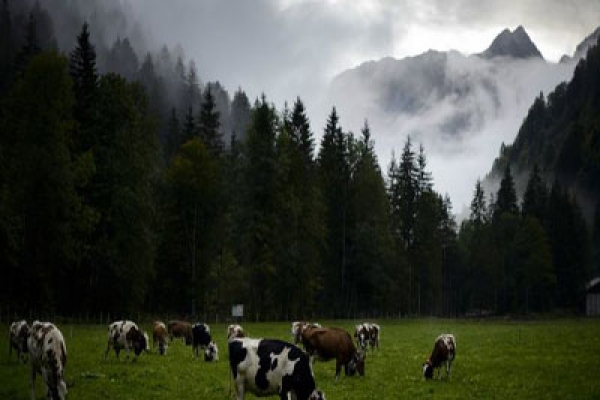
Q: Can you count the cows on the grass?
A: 12